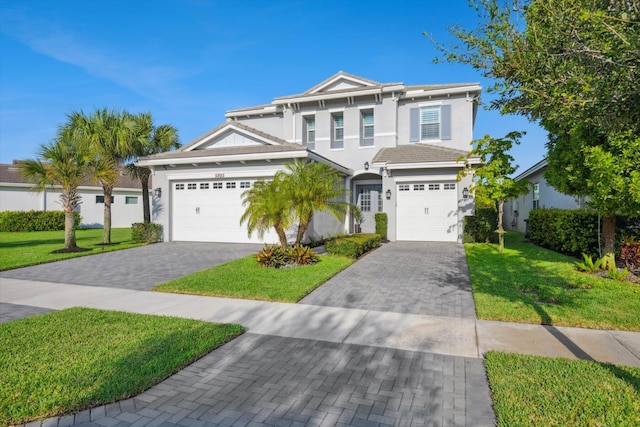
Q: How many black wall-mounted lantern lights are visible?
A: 4